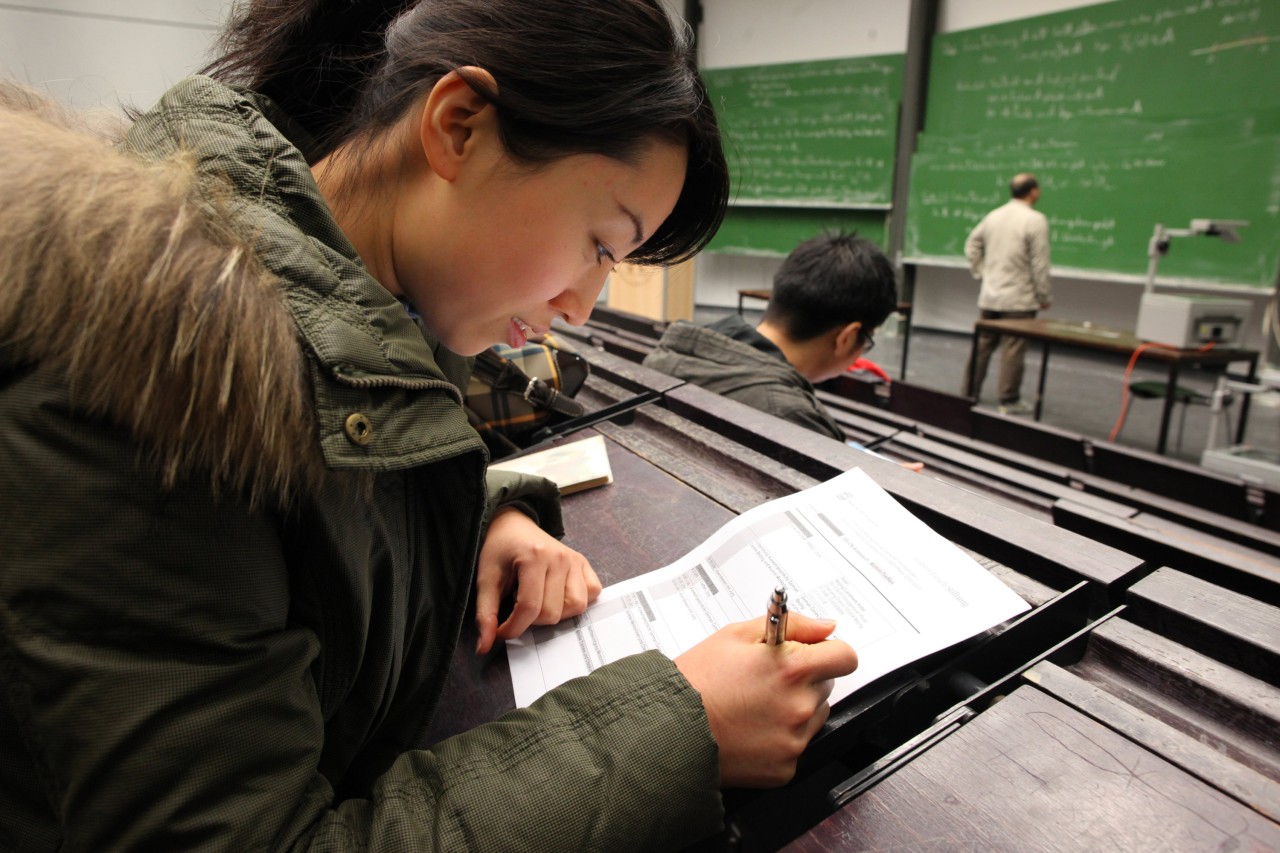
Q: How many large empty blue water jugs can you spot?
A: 0